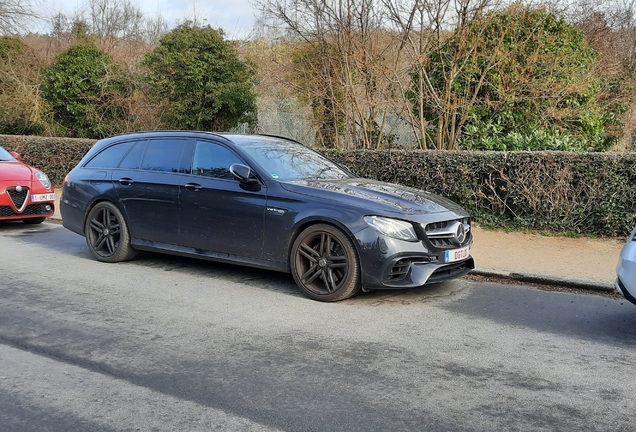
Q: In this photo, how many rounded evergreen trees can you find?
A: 3